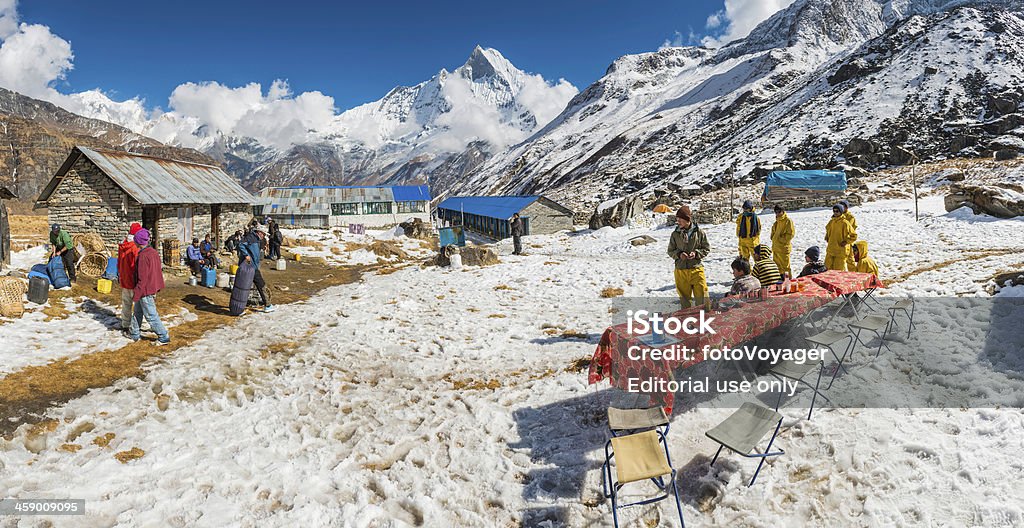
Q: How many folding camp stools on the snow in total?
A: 7